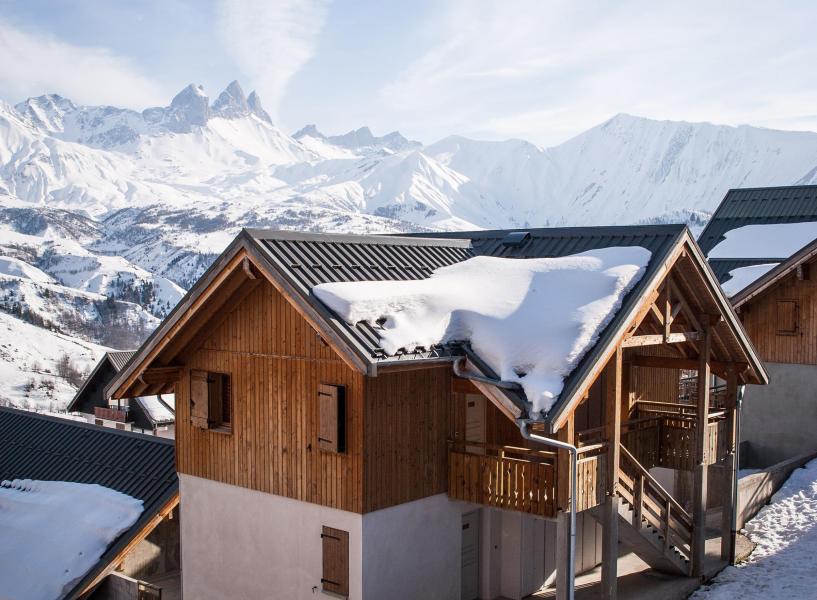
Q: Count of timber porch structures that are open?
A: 1